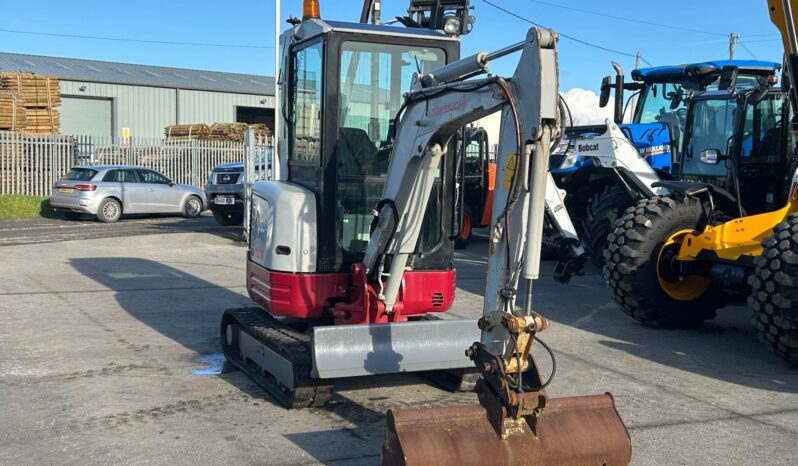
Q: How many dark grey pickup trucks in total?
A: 1